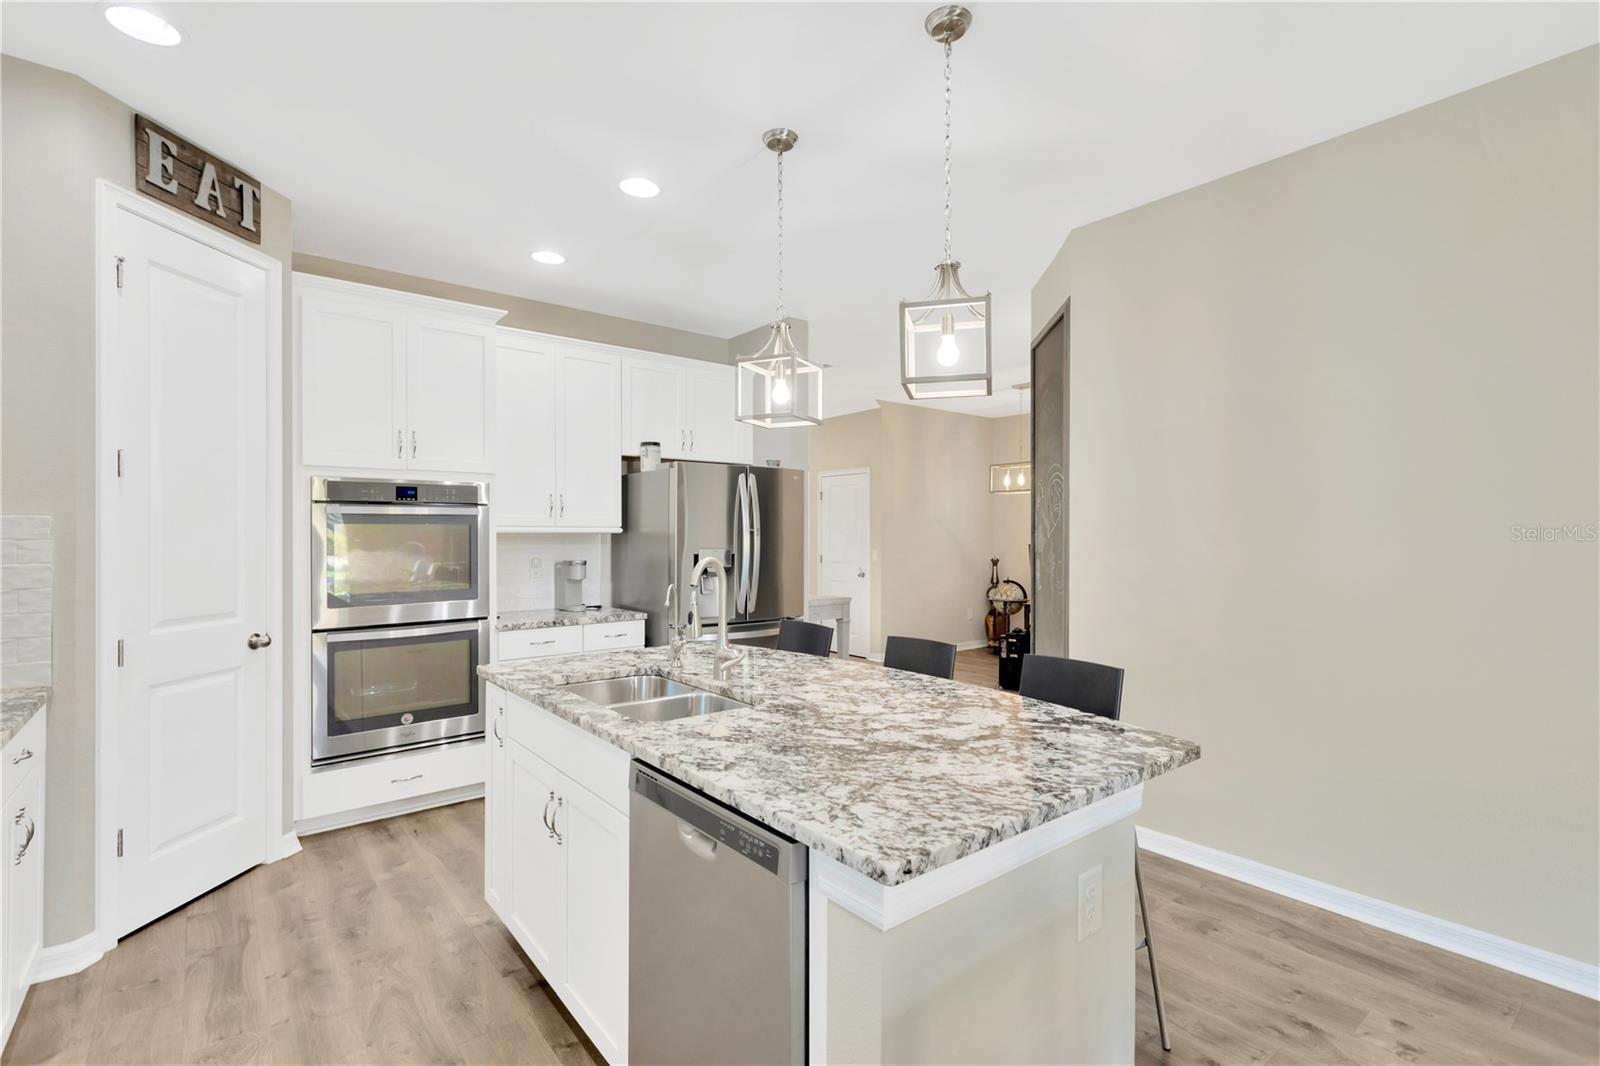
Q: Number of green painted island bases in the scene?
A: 0